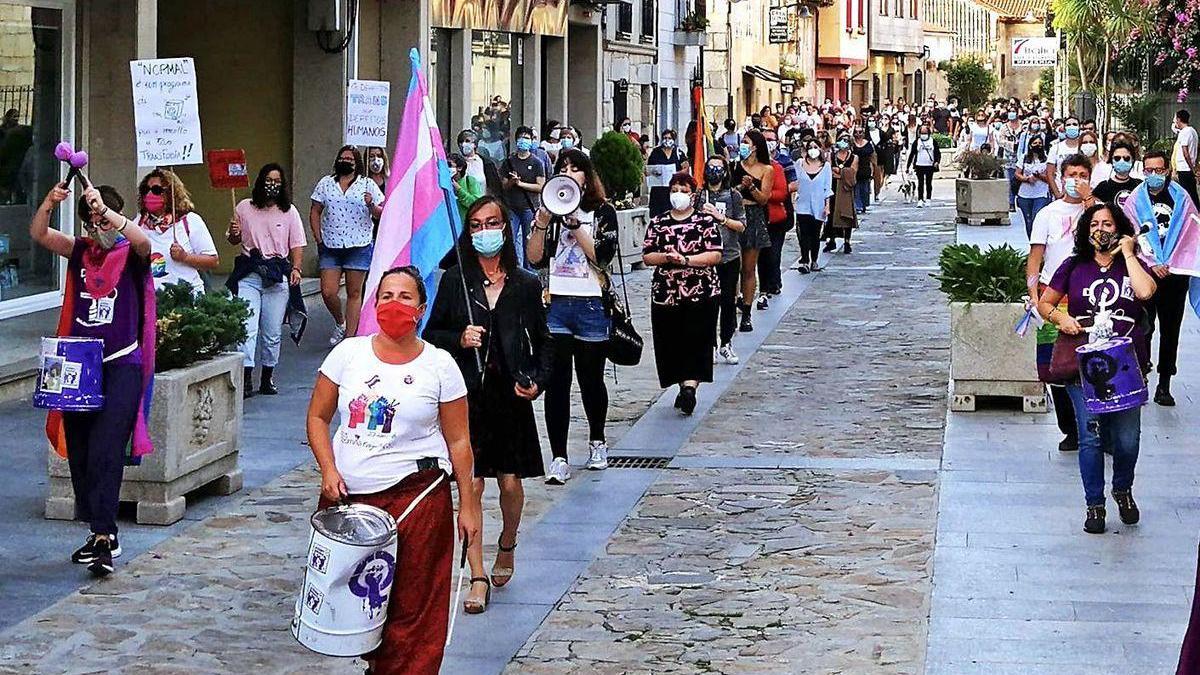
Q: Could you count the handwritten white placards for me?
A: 2